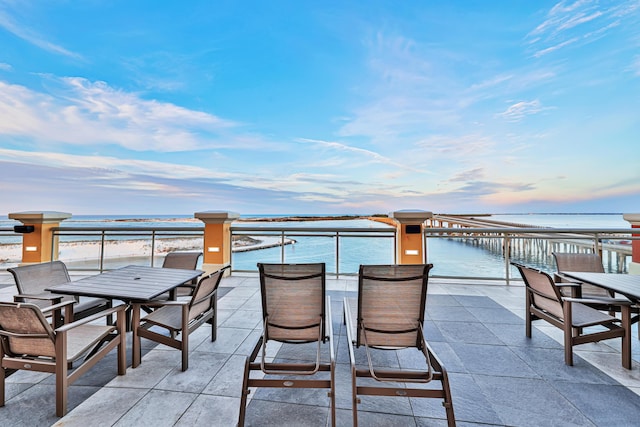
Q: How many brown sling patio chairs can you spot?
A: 8